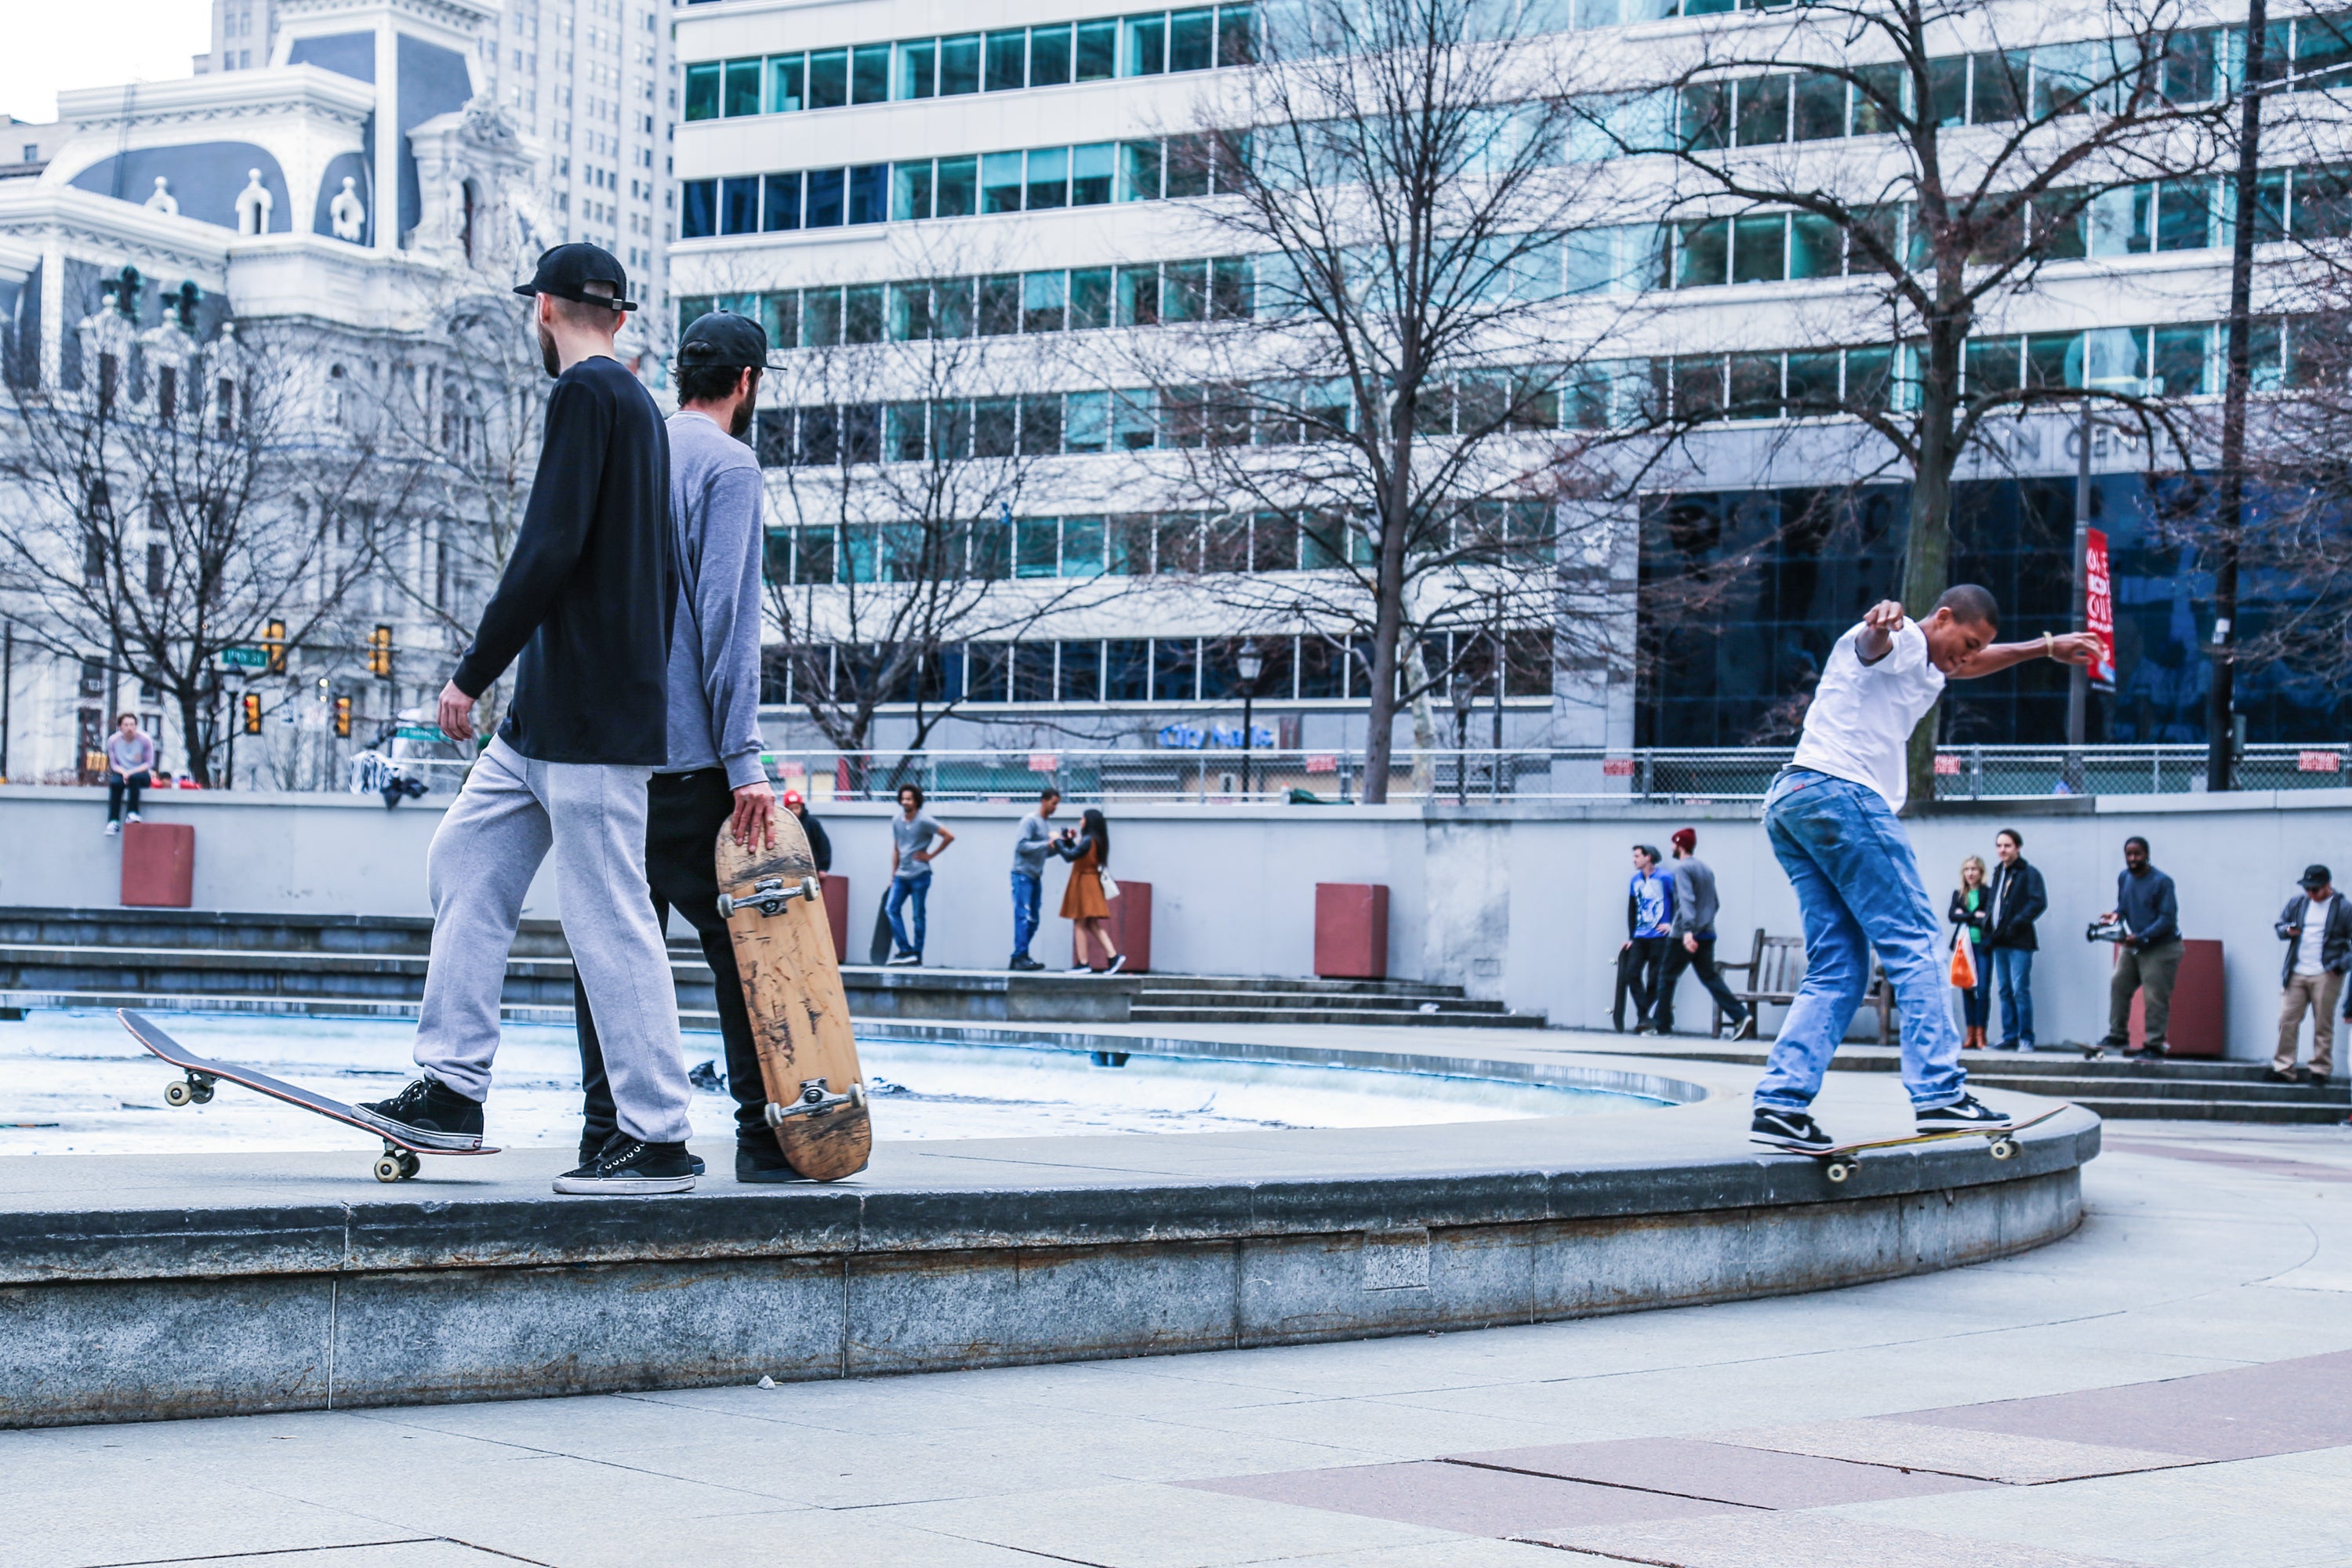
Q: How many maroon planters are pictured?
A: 5